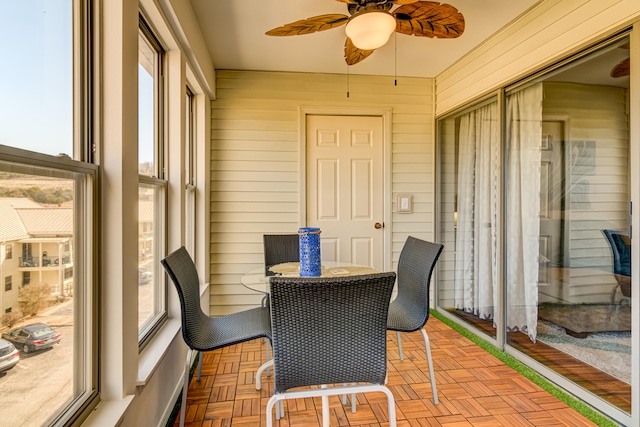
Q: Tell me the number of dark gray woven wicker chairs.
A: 4